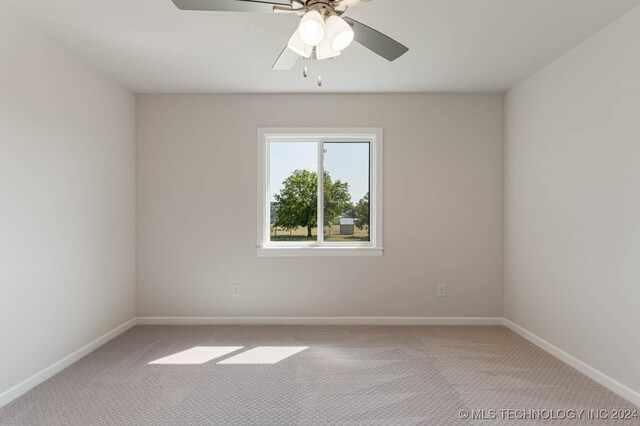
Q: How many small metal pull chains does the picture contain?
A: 2